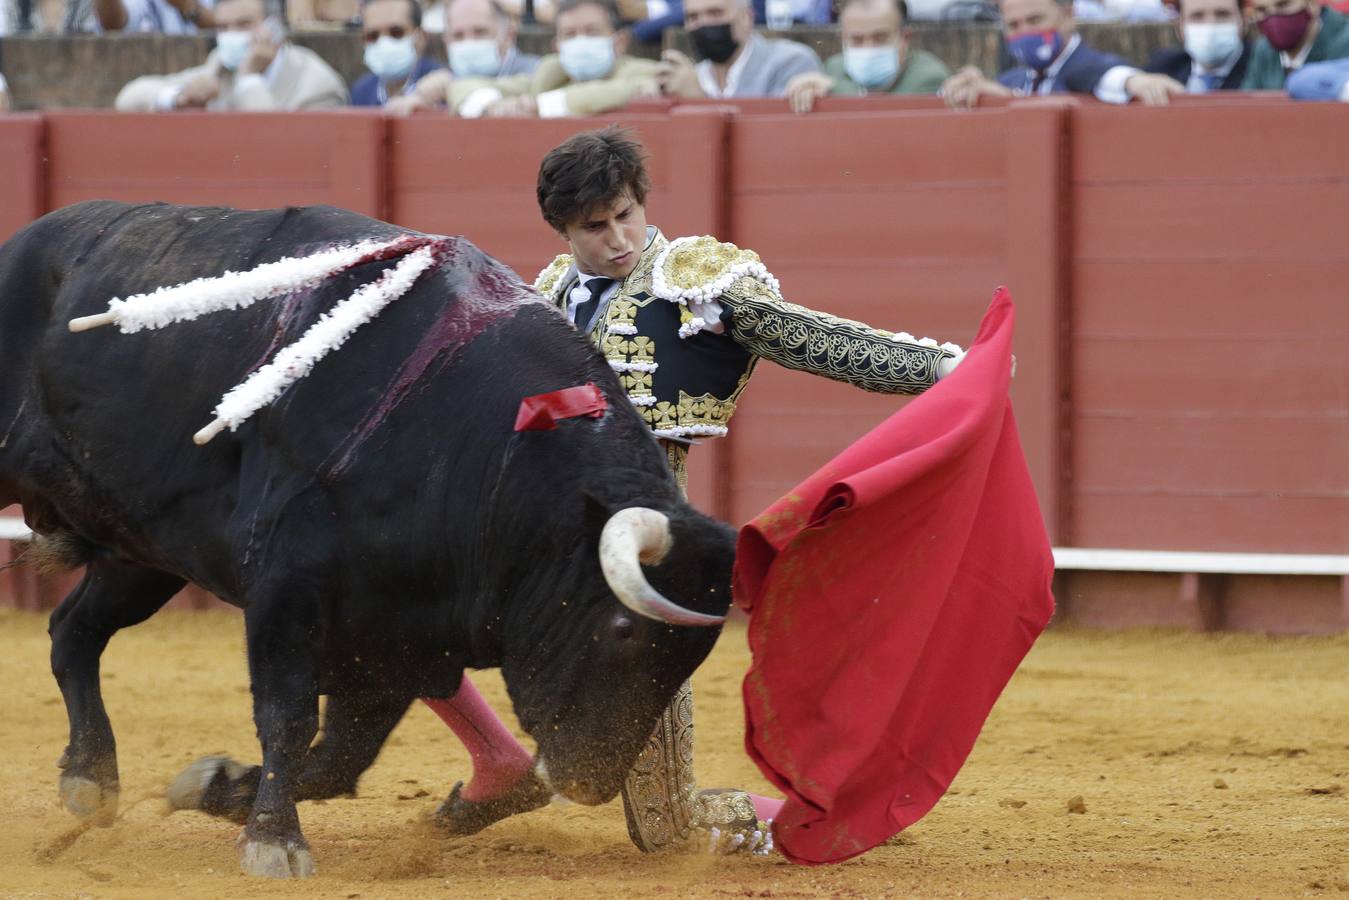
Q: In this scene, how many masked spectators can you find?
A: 9